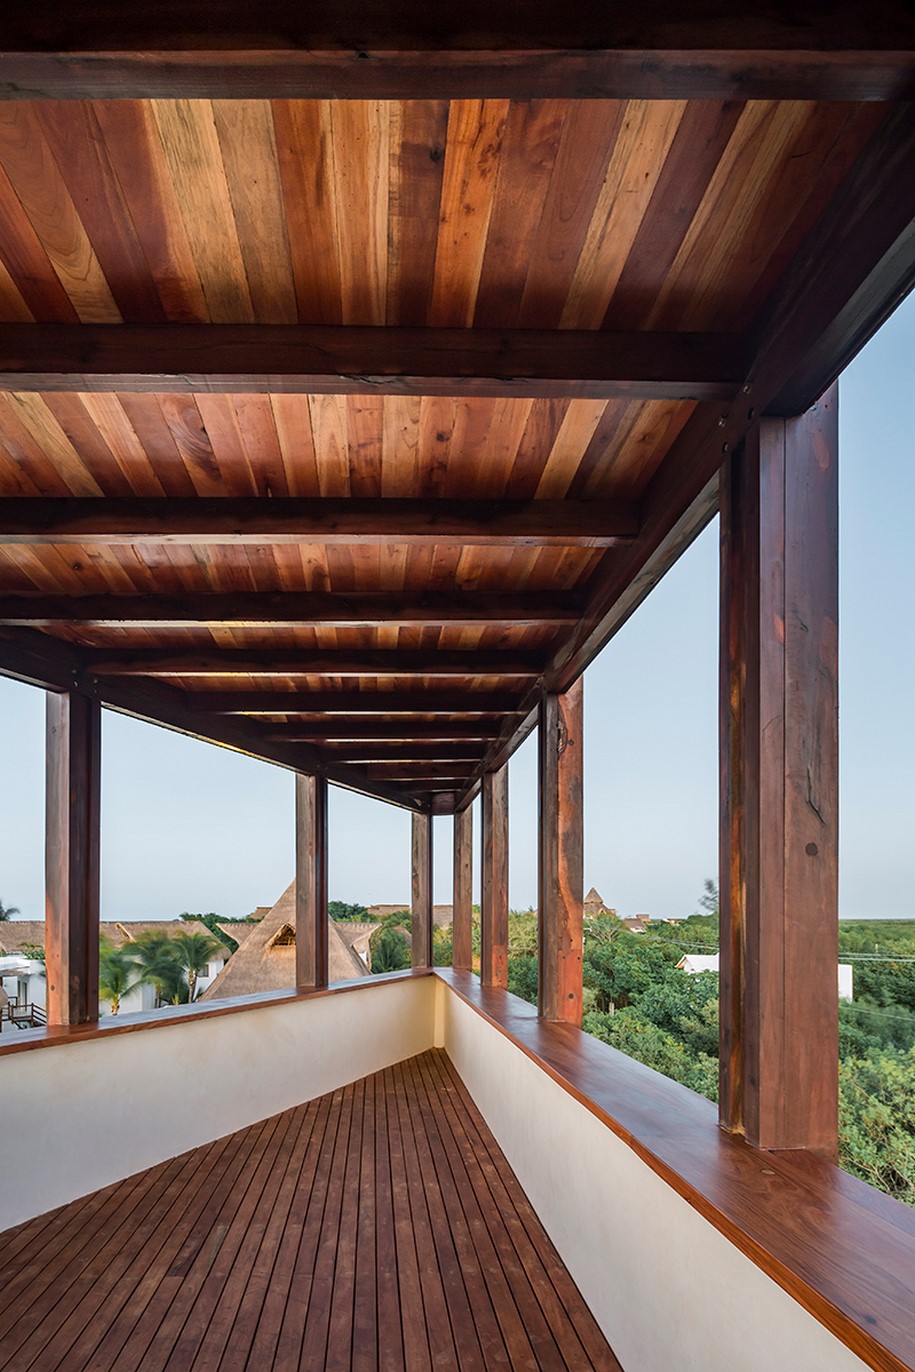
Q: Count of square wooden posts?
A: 7